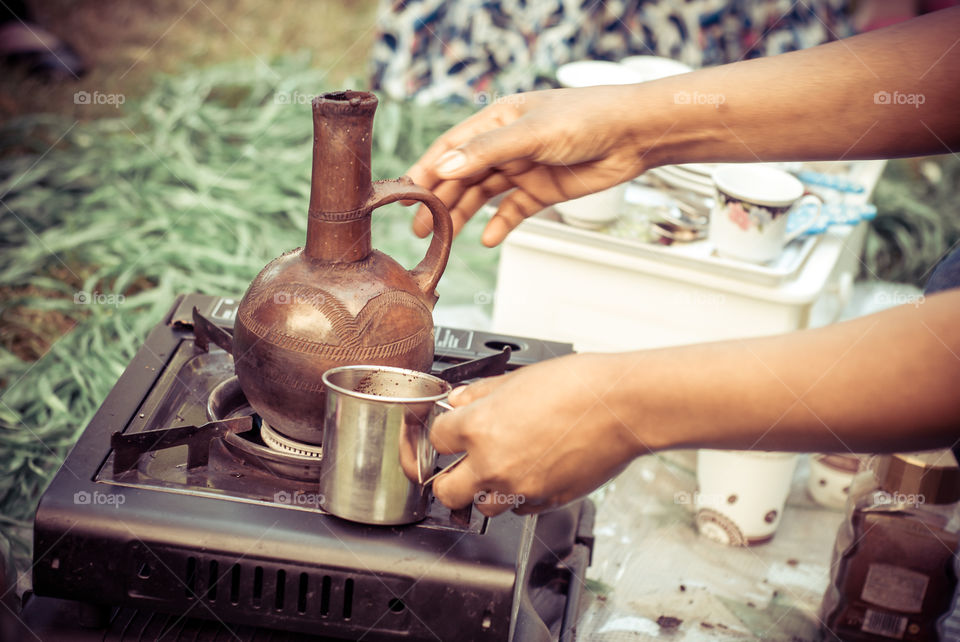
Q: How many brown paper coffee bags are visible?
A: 1